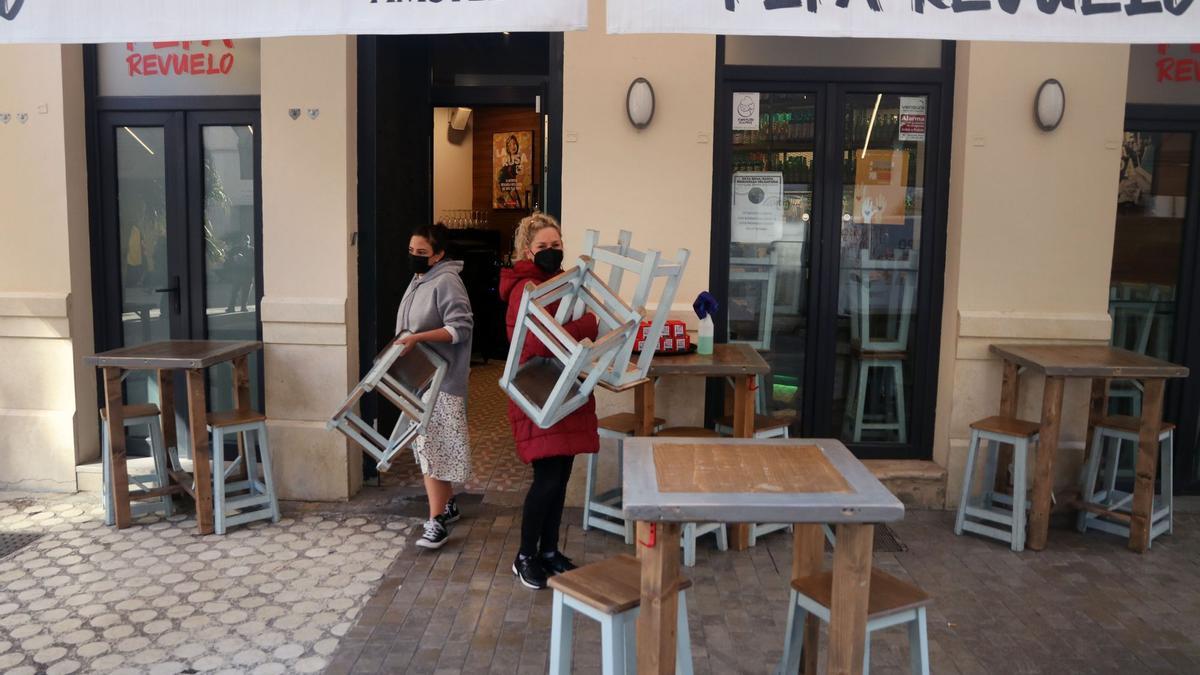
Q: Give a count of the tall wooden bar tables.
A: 4